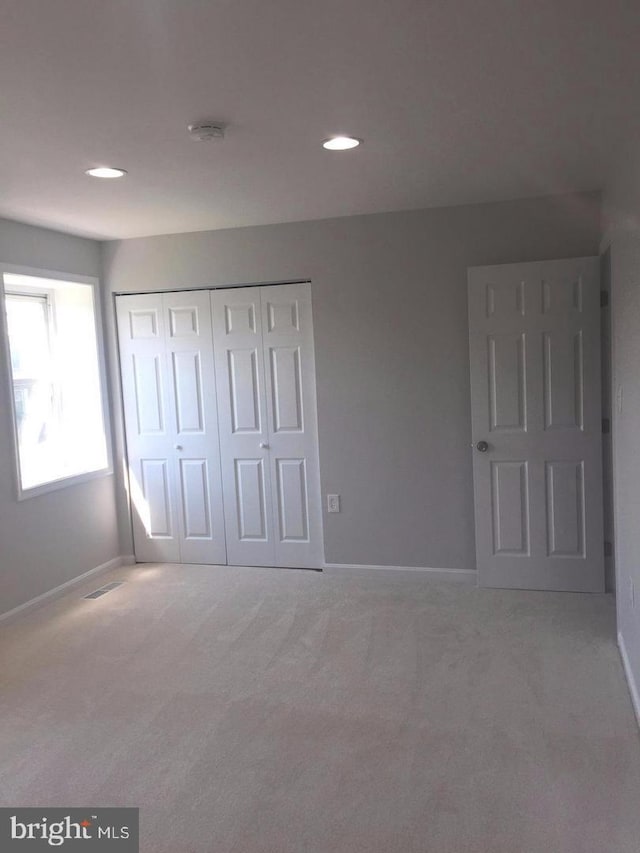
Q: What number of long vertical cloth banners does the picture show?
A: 0